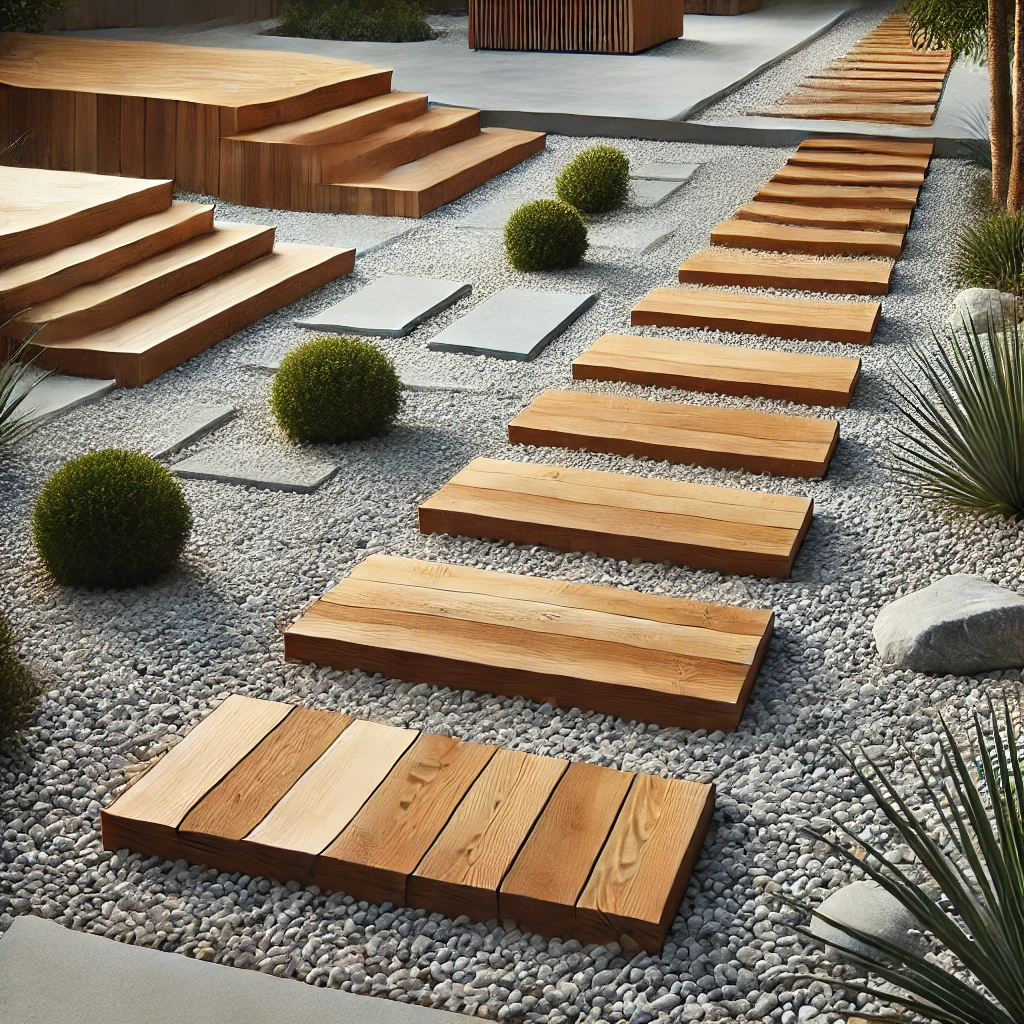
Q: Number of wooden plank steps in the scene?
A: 13